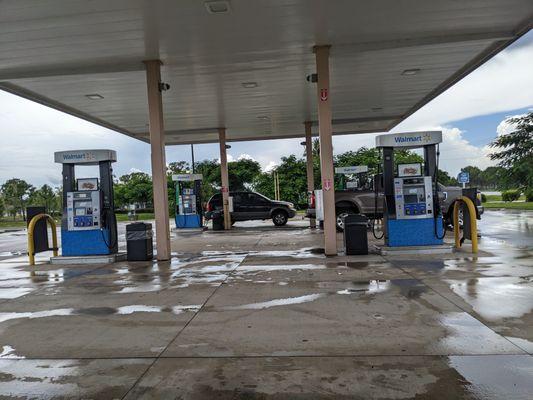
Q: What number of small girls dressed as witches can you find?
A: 0